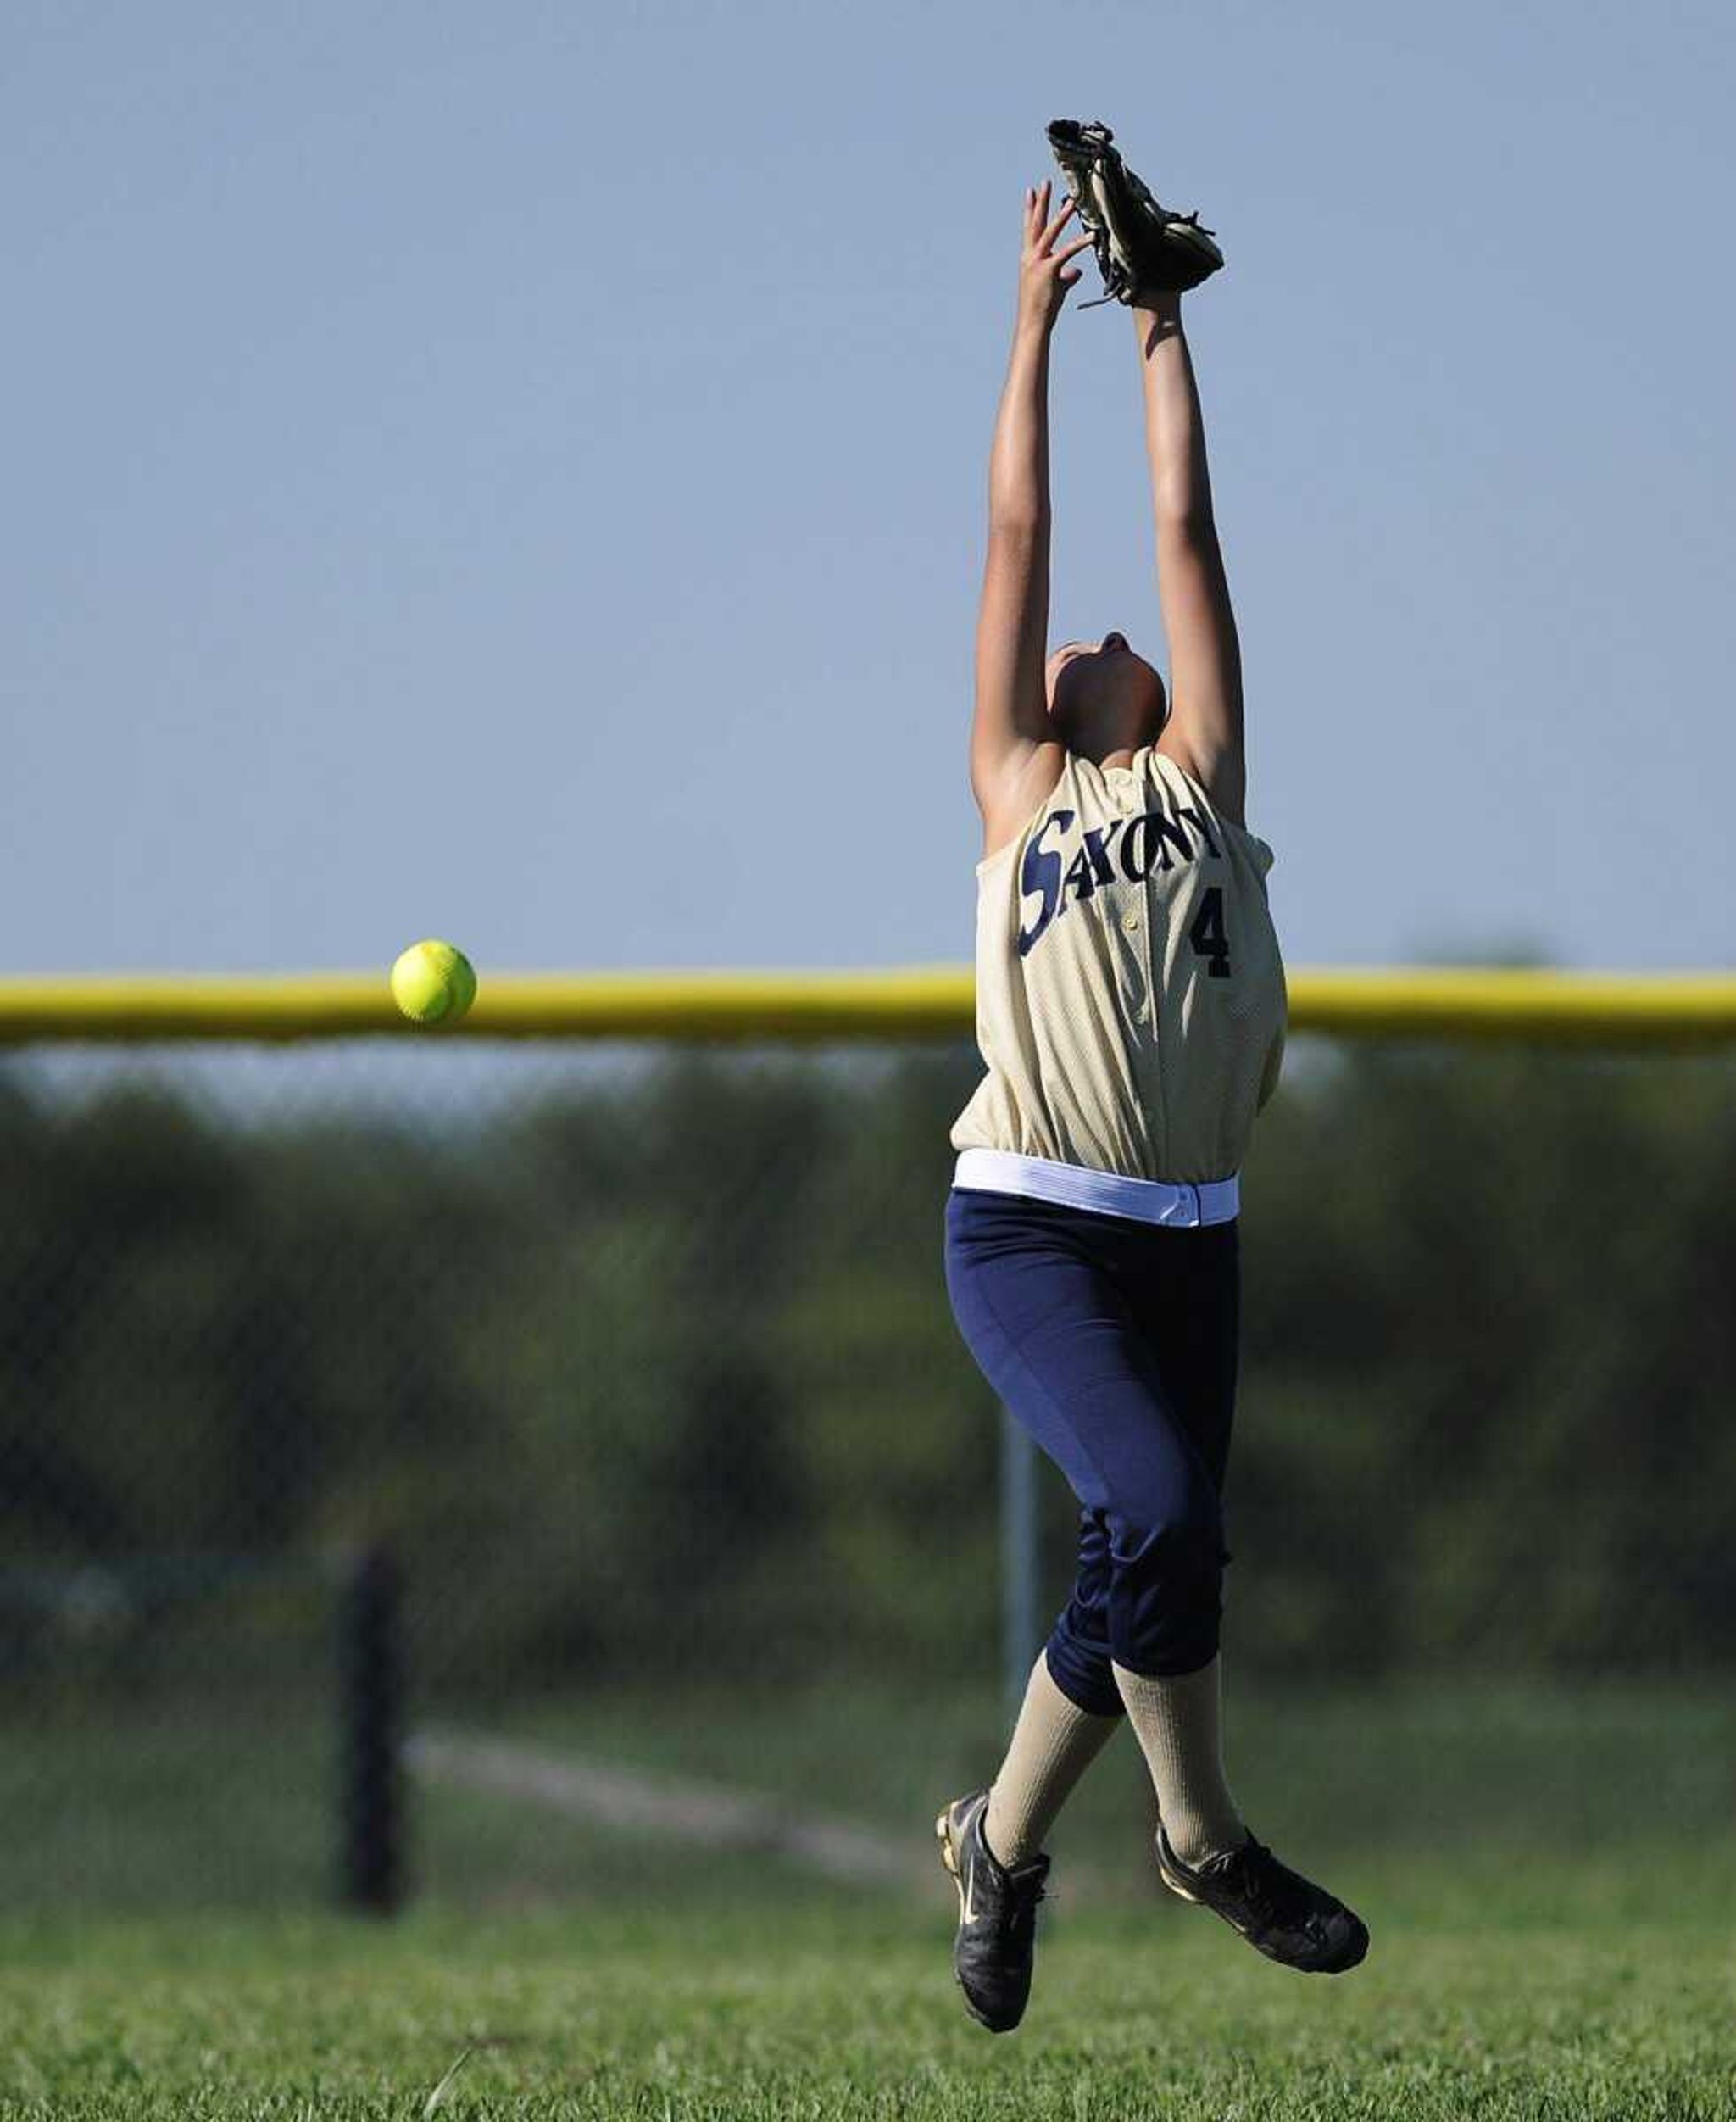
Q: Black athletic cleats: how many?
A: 2